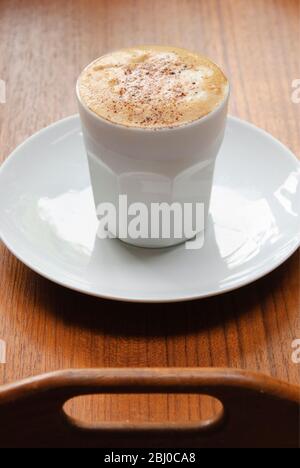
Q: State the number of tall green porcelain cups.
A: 0